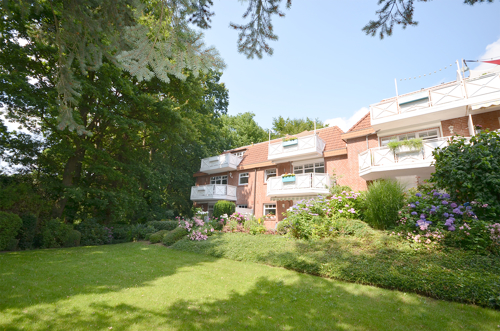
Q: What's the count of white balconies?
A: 6